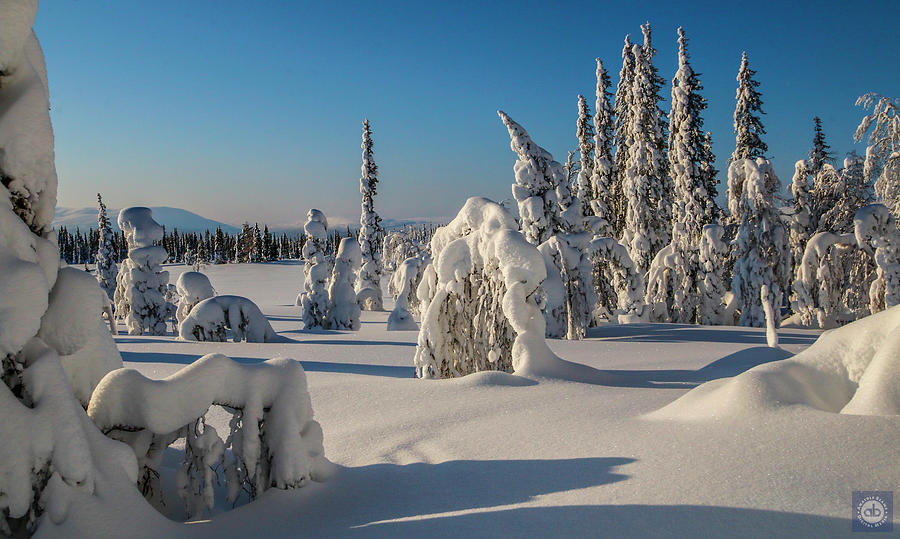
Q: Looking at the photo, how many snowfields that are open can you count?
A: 1